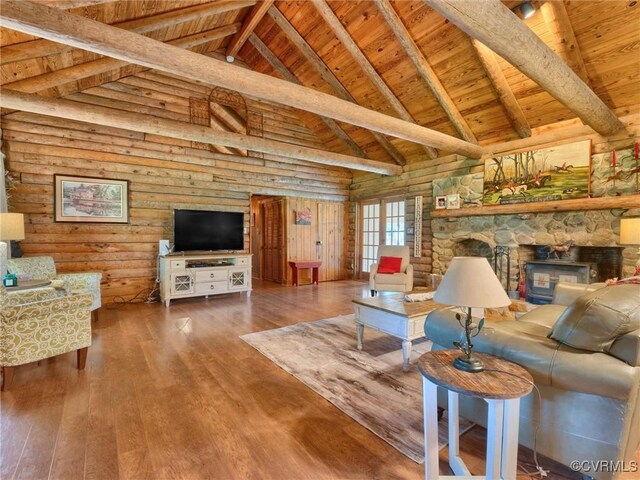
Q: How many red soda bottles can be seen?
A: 0